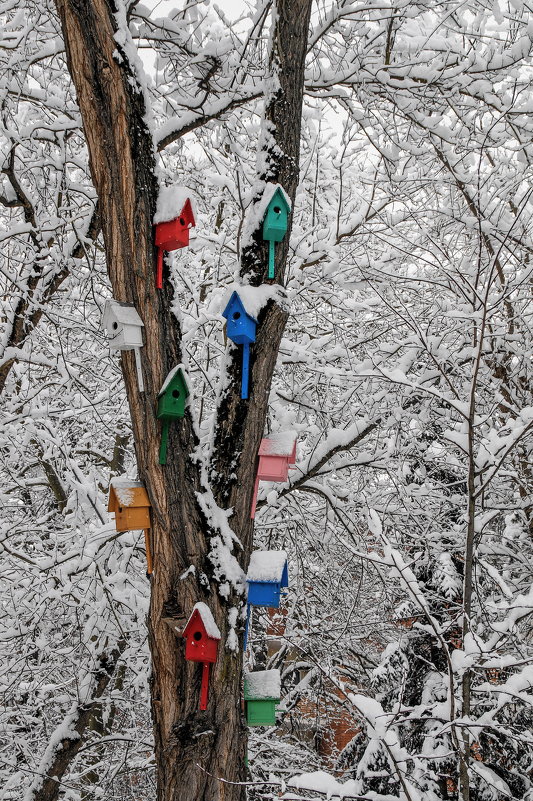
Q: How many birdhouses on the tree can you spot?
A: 10